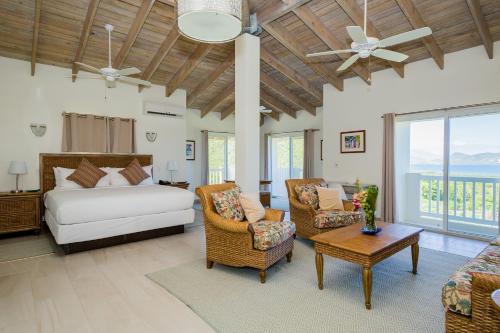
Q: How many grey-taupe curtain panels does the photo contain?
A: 6